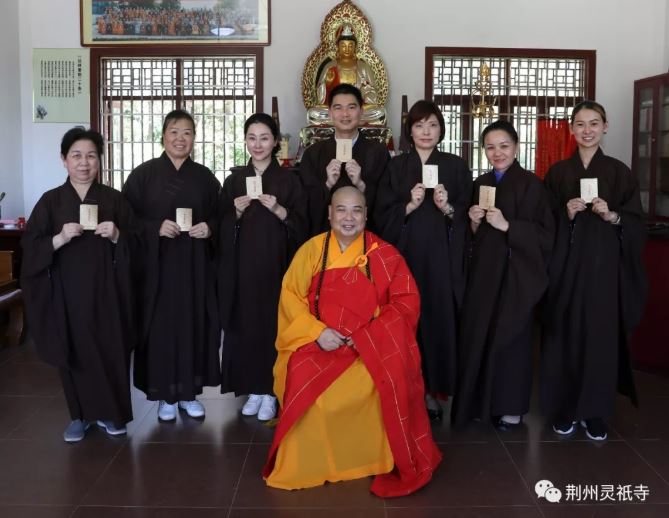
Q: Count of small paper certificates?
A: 7